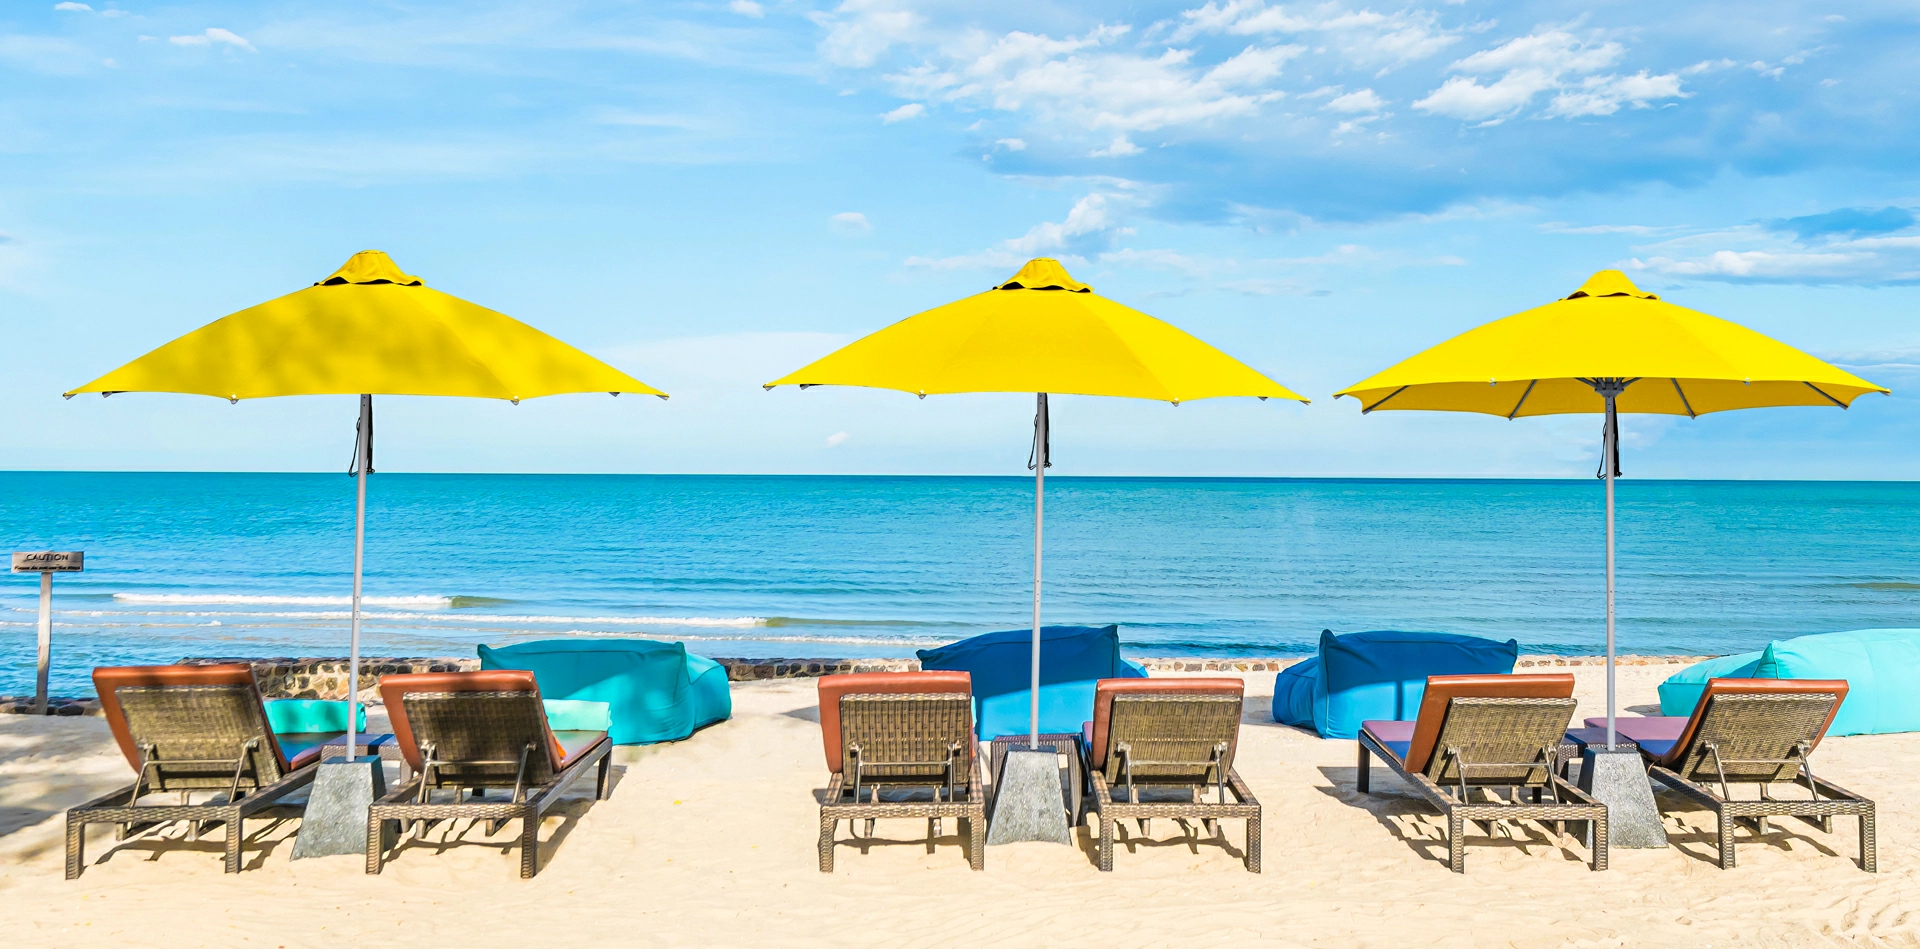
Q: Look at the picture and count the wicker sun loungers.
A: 6